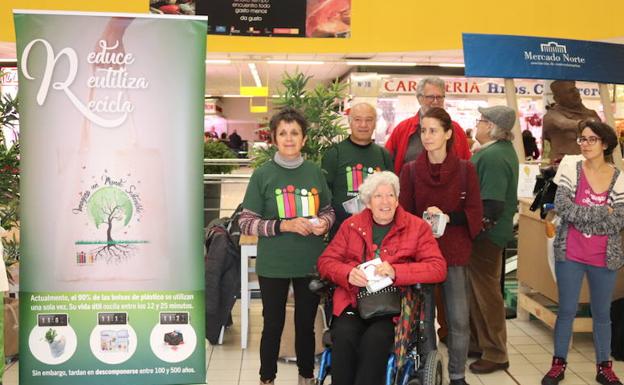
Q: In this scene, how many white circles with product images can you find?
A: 3